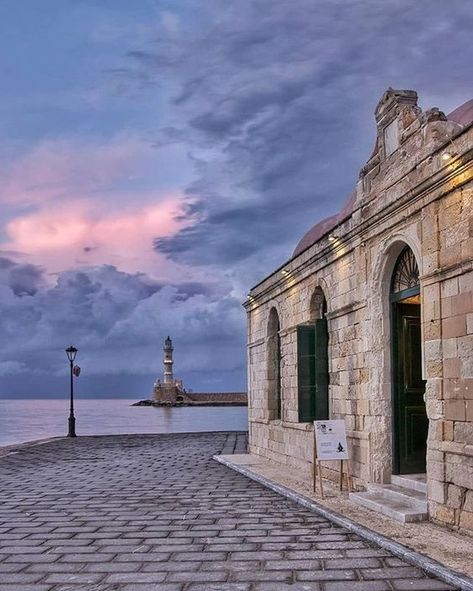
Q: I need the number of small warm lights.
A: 4